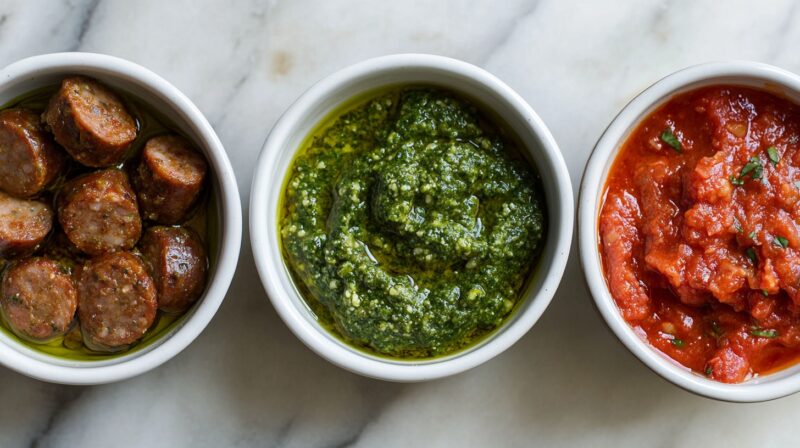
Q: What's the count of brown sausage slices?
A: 8